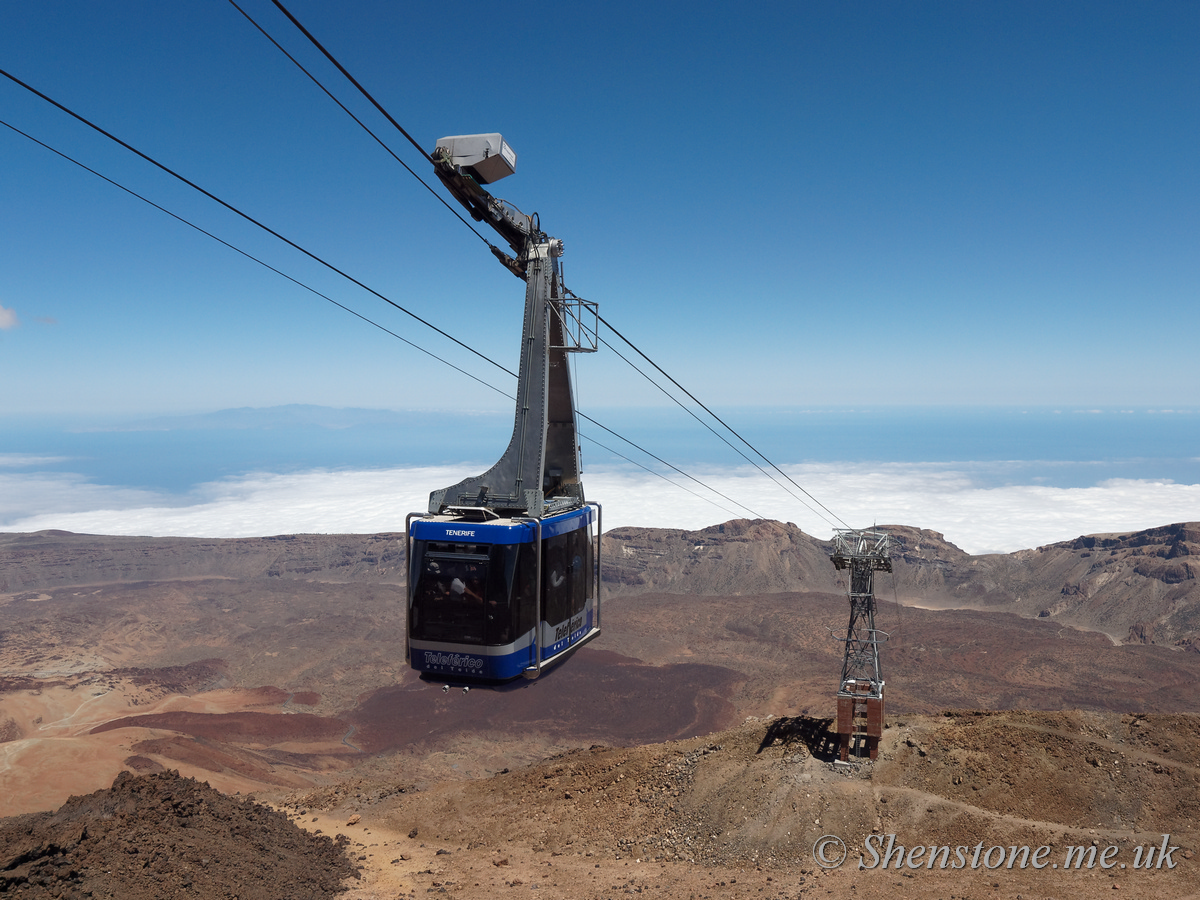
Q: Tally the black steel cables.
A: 4